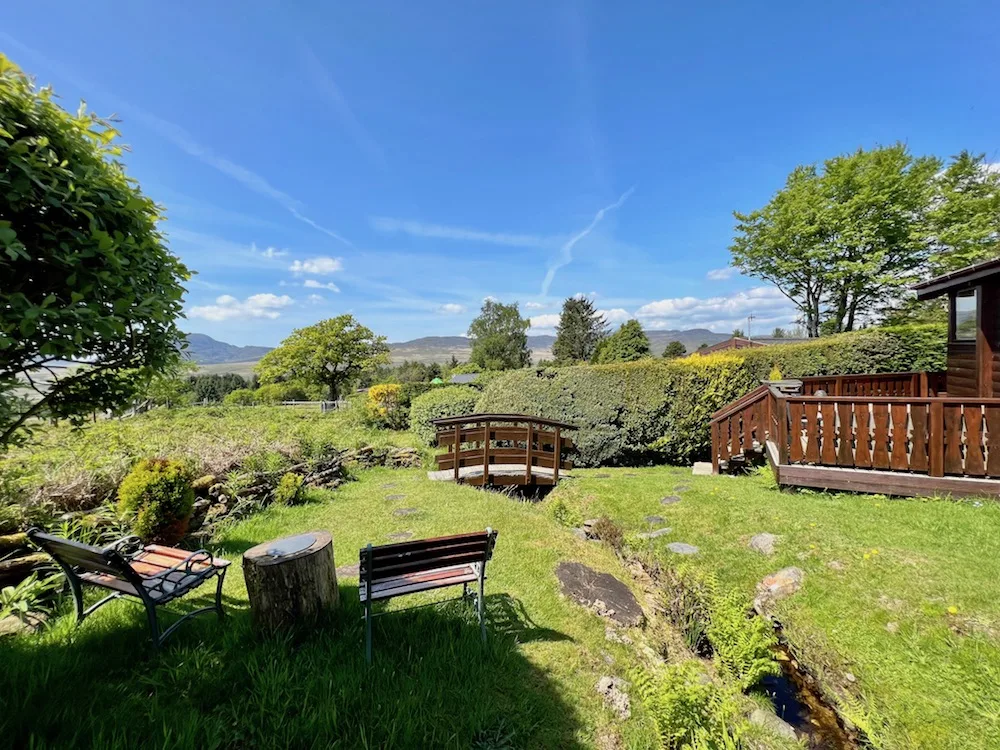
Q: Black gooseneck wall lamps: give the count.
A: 0